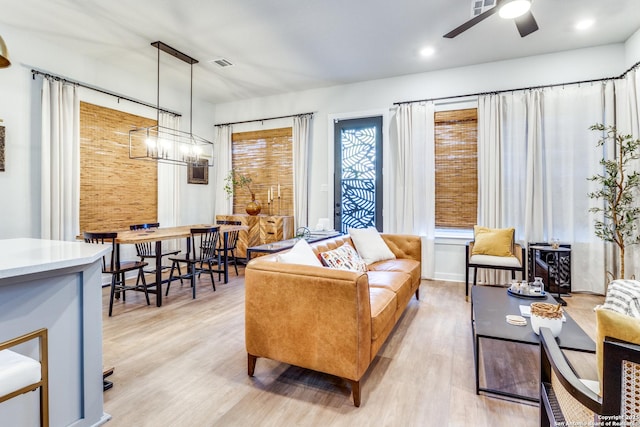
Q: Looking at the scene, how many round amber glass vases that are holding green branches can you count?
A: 1